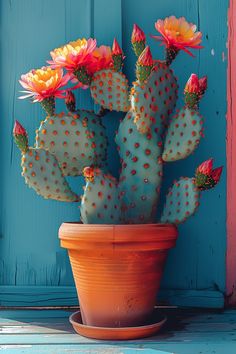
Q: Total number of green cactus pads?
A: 8